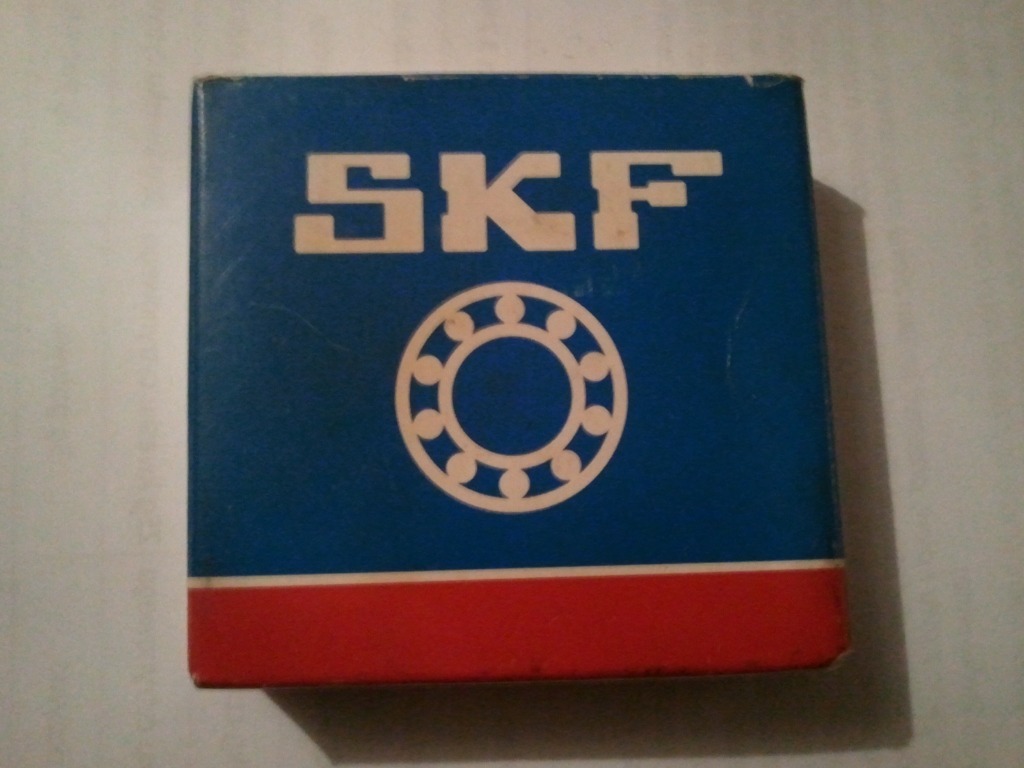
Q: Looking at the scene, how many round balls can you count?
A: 10